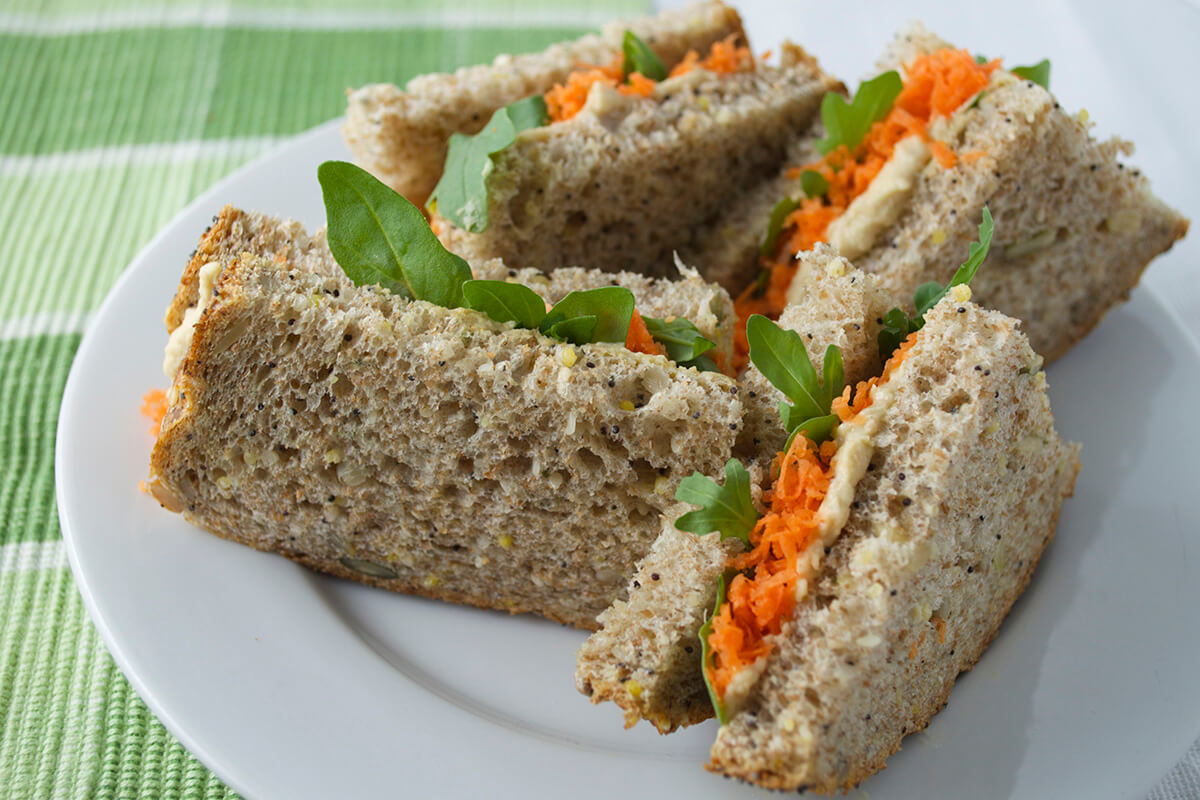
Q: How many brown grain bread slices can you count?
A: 8